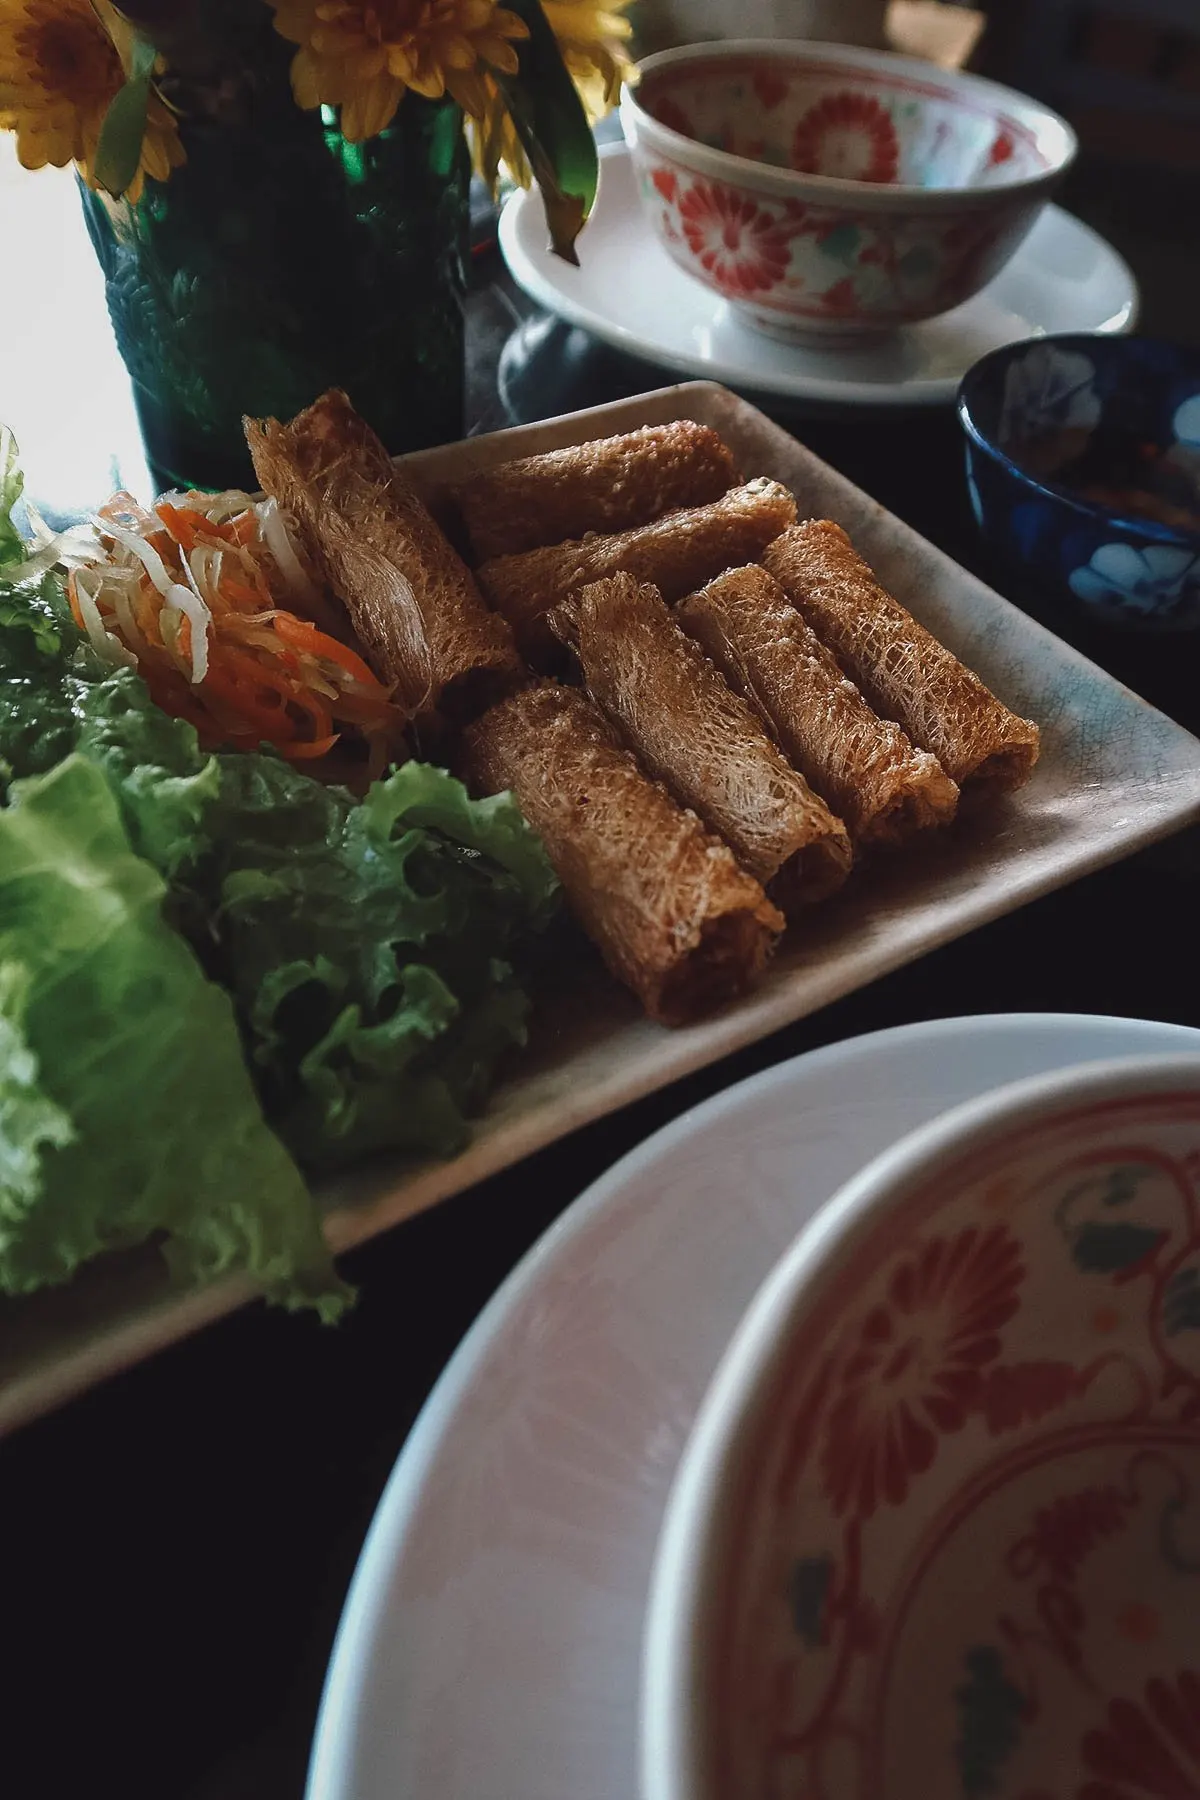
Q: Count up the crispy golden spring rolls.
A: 7